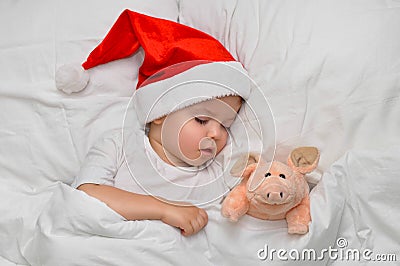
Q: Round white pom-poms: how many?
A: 1